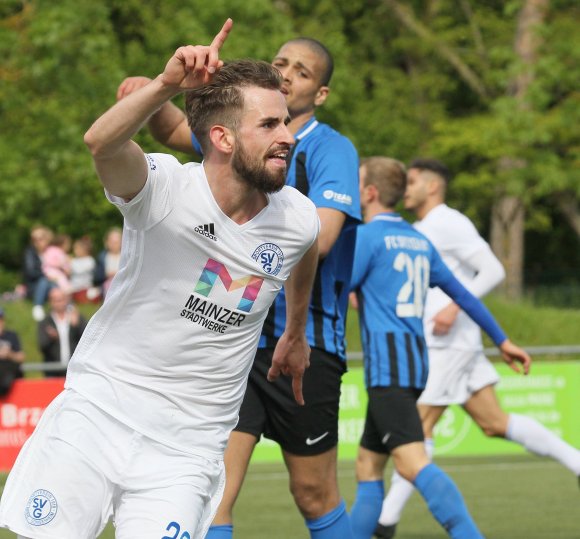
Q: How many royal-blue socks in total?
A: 4